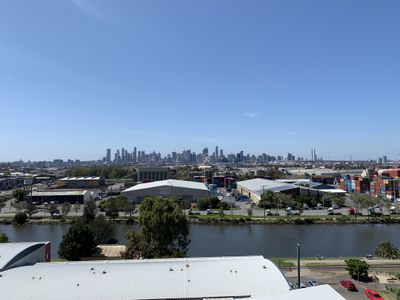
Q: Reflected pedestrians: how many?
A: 0